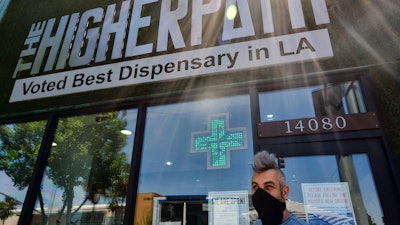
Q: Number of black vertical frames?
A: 4